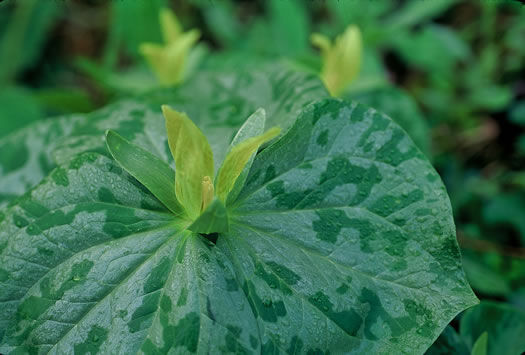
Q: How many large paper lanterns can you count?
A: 0